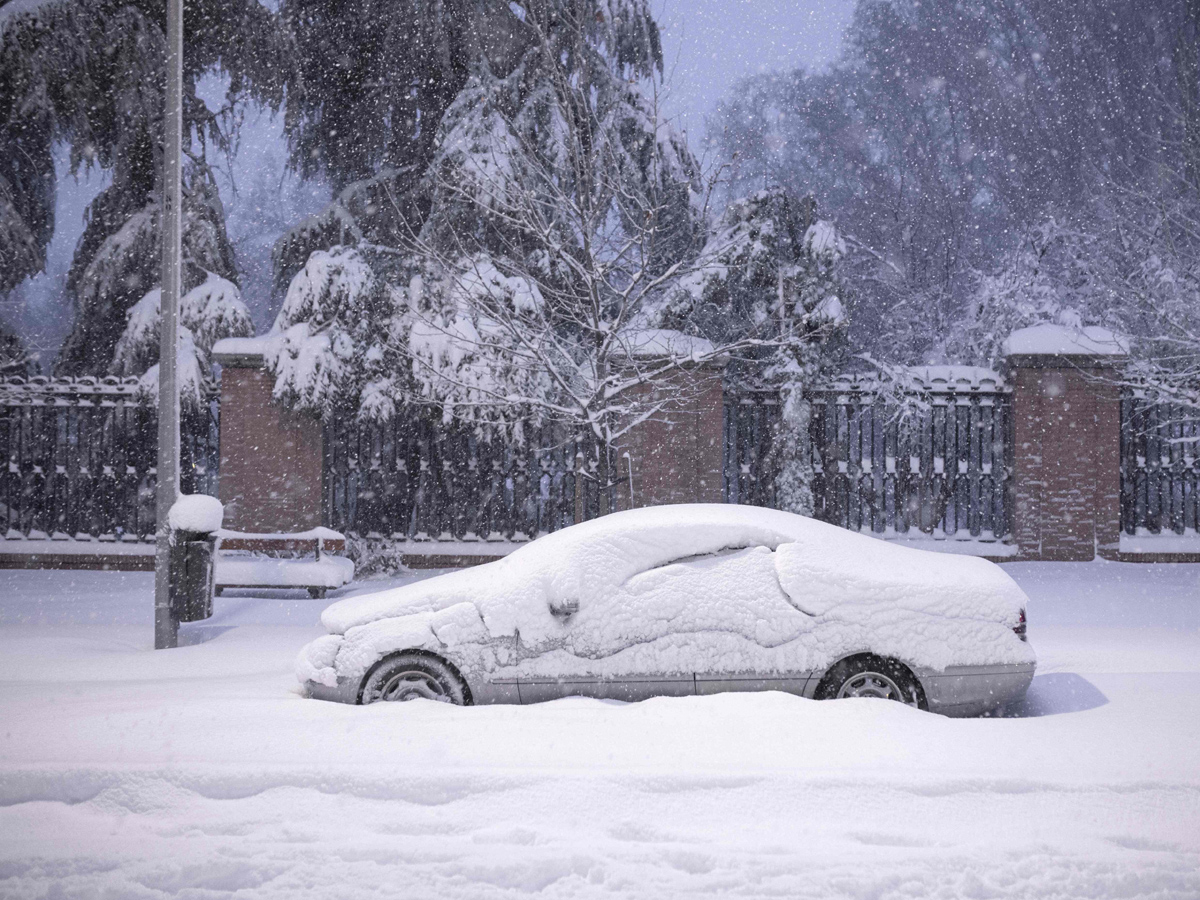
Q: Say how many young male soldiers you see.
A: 0